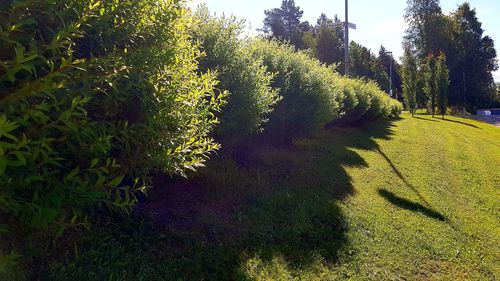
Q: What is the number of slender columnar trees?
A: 3